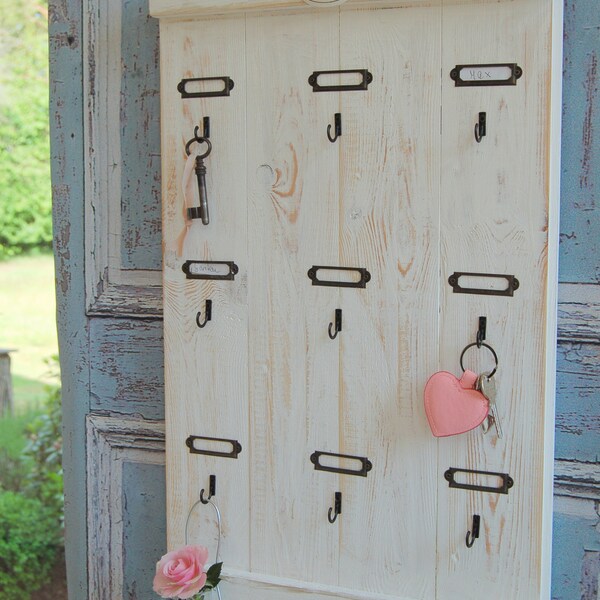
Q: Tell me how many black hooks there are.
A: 9